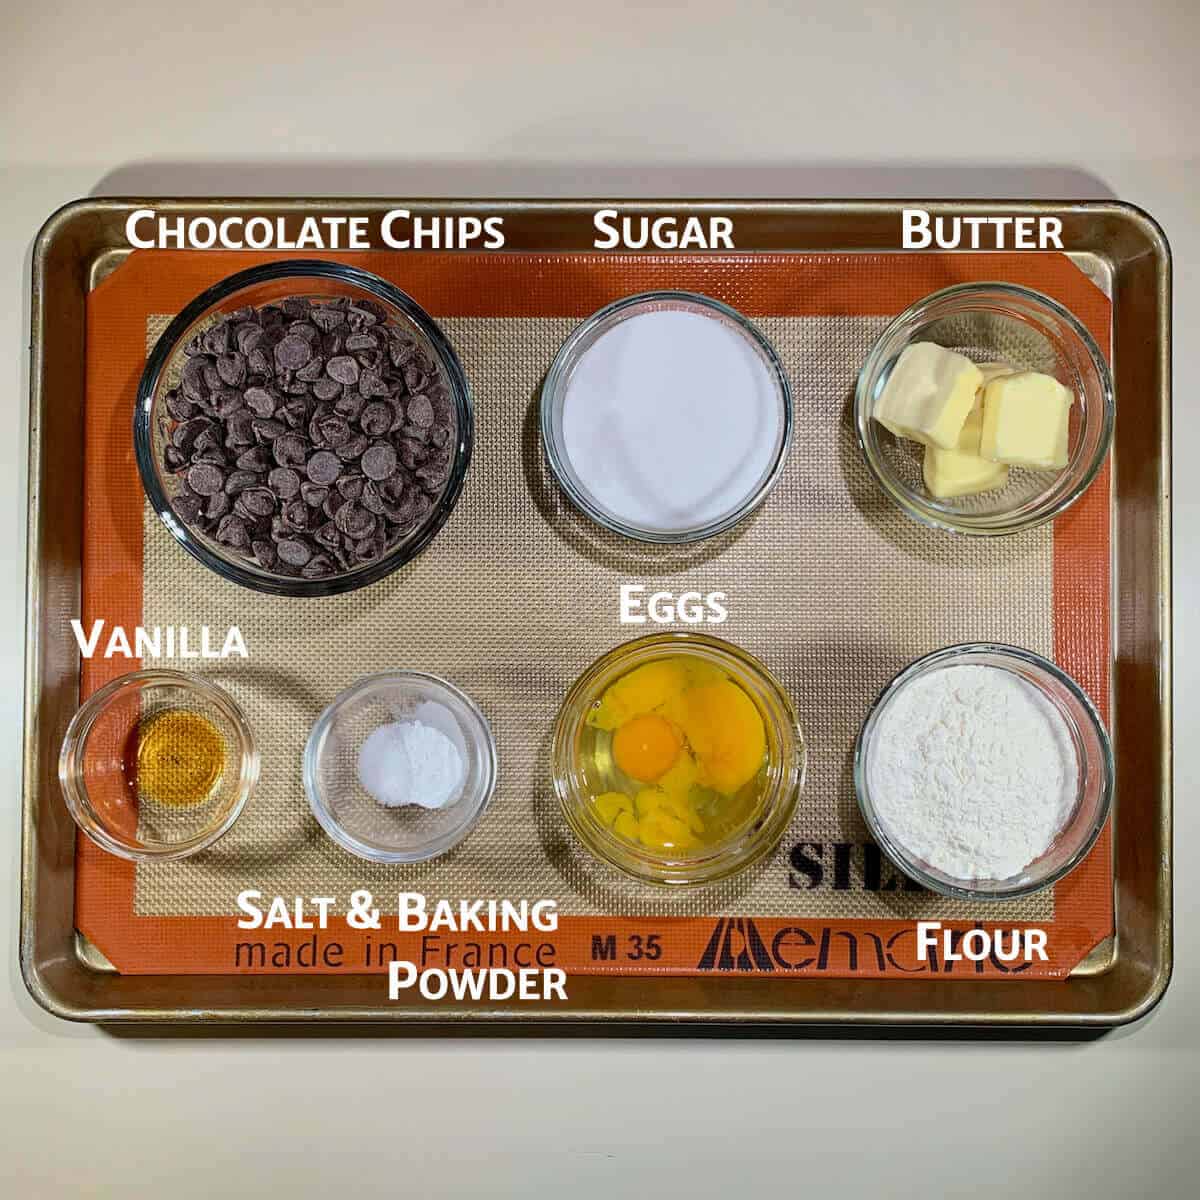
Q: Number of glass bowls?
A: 7